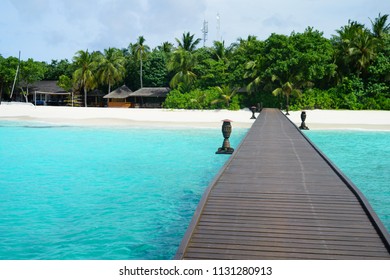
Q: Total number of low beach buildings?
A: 3